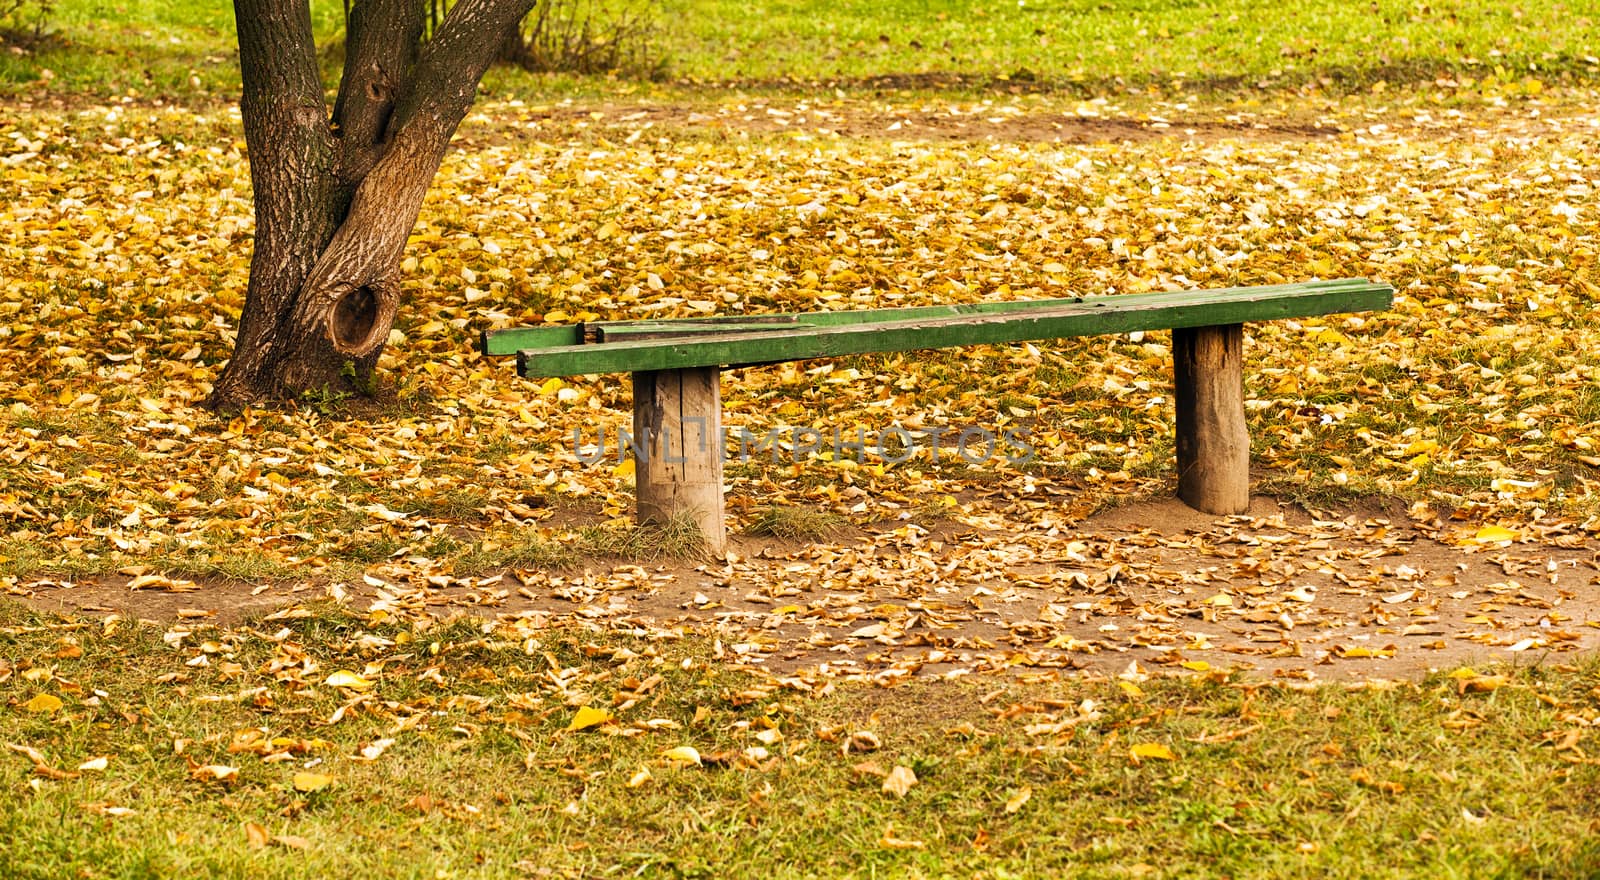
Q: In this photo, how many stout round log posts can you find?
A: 2